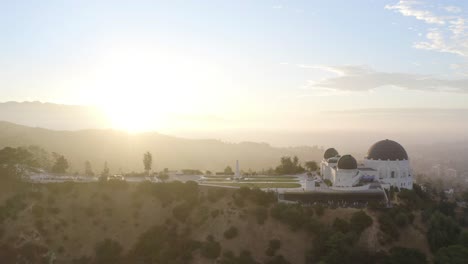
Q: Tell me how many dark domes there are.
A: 3